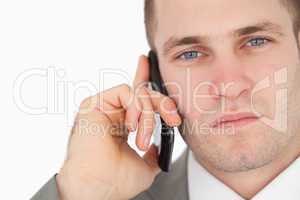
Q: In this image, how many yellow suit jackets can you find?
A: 0